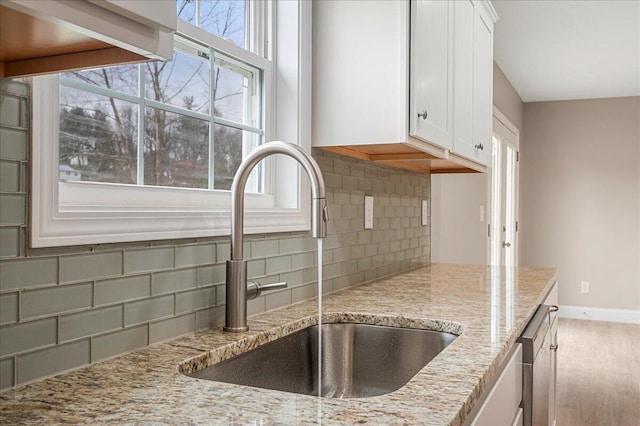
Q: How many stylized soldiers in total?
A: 0